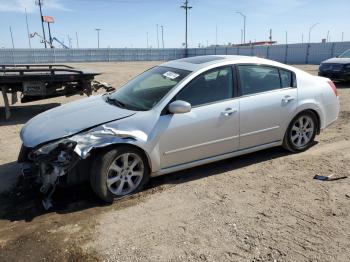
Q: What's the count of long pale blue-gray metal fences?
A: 1